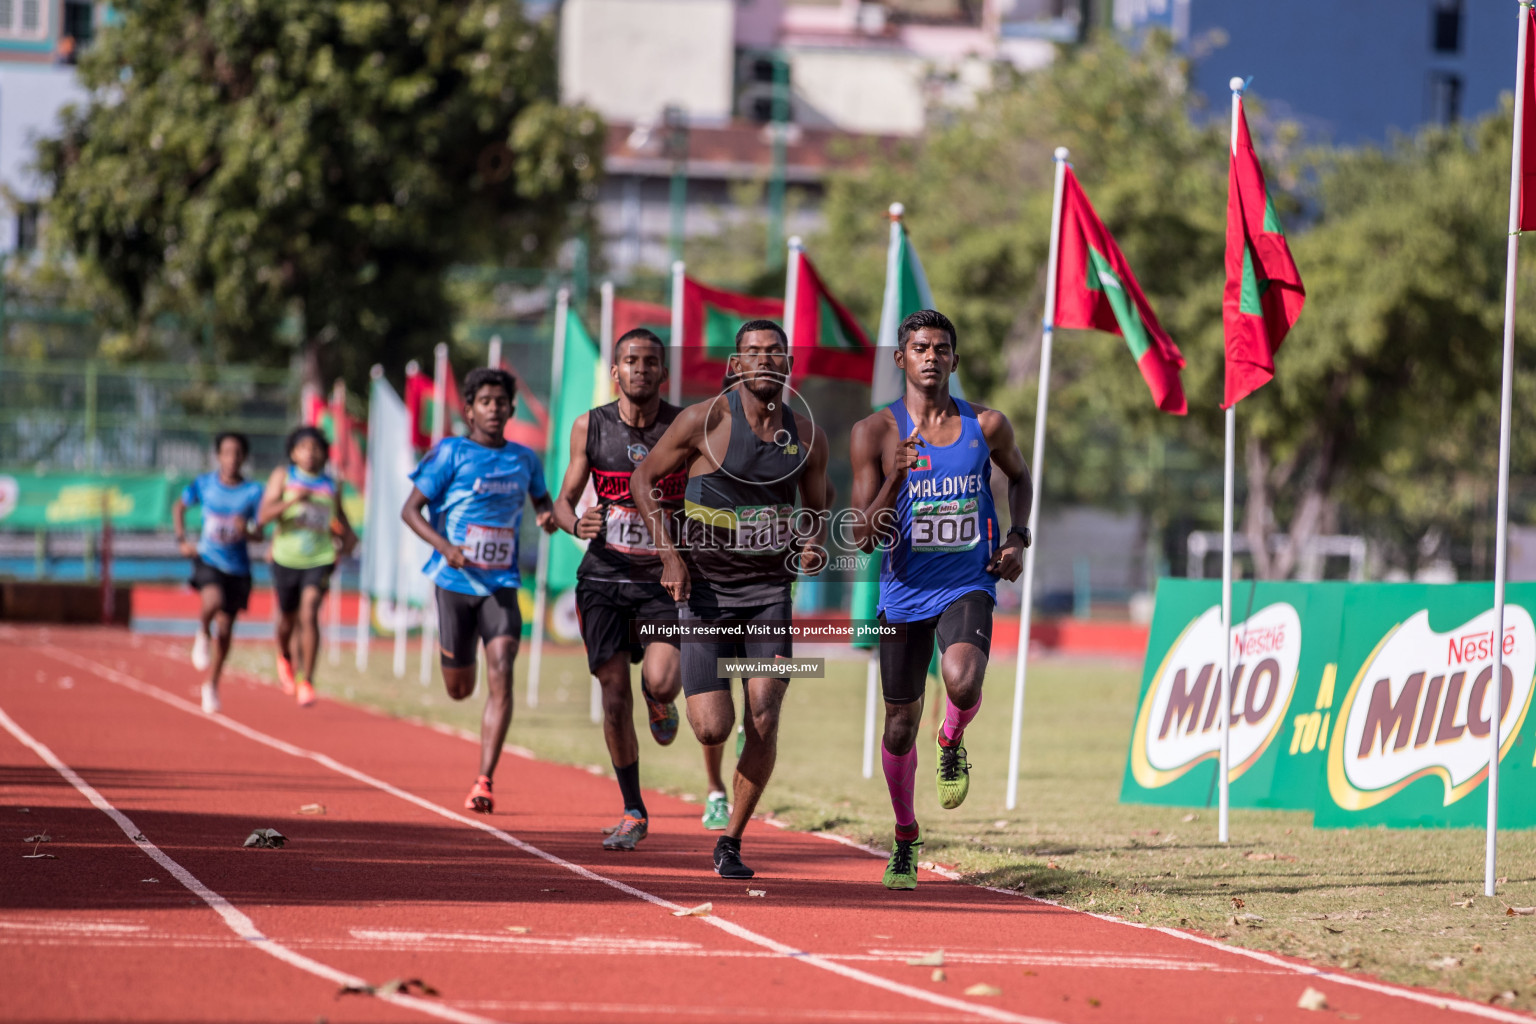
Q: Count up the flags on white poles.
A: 14